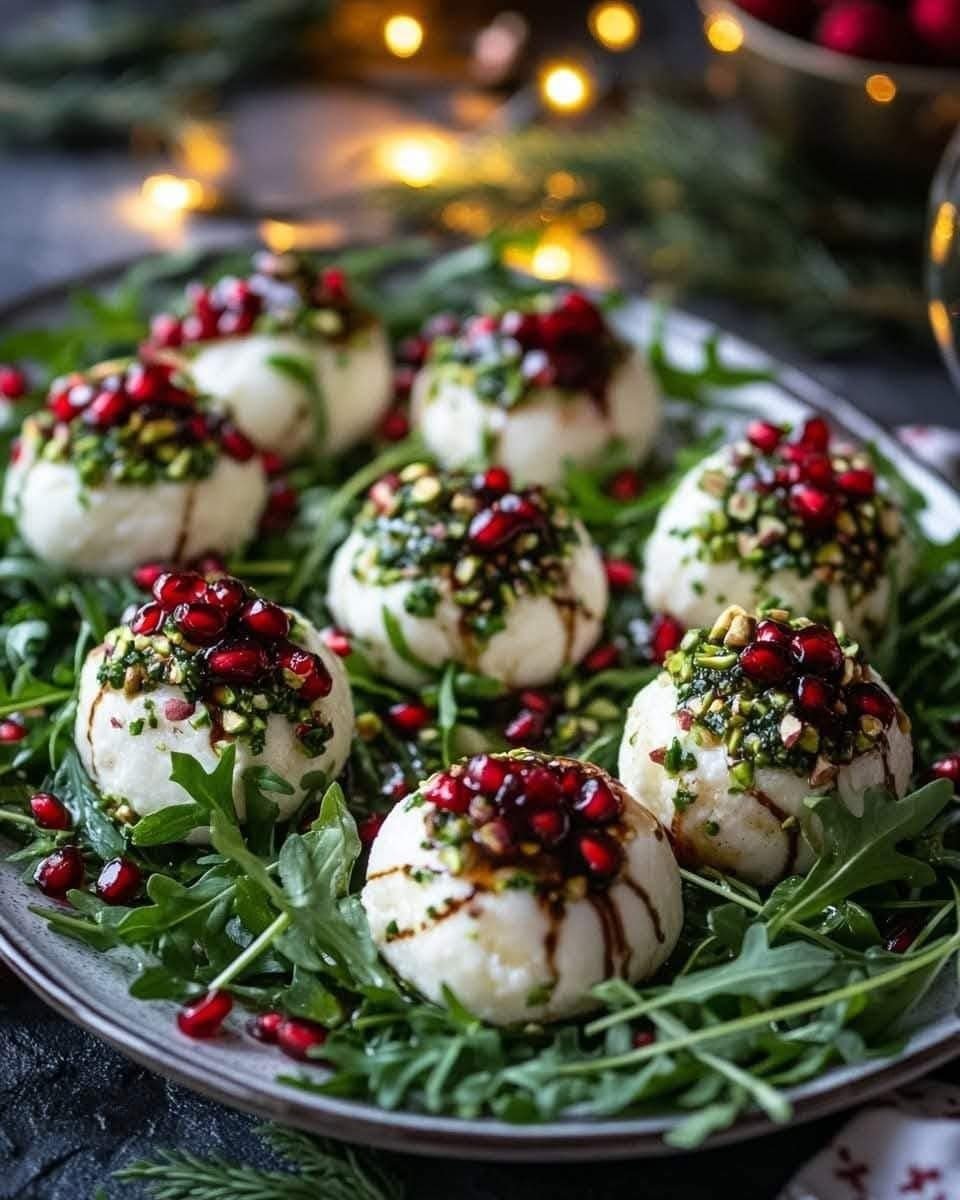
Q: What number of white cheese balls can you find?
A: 8